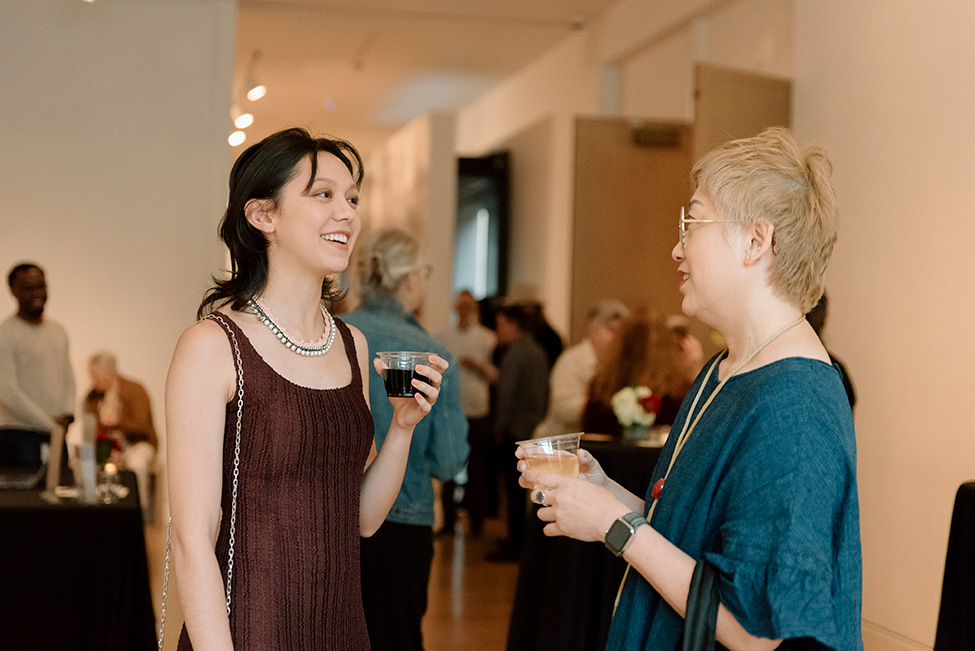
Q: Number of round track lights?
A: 3